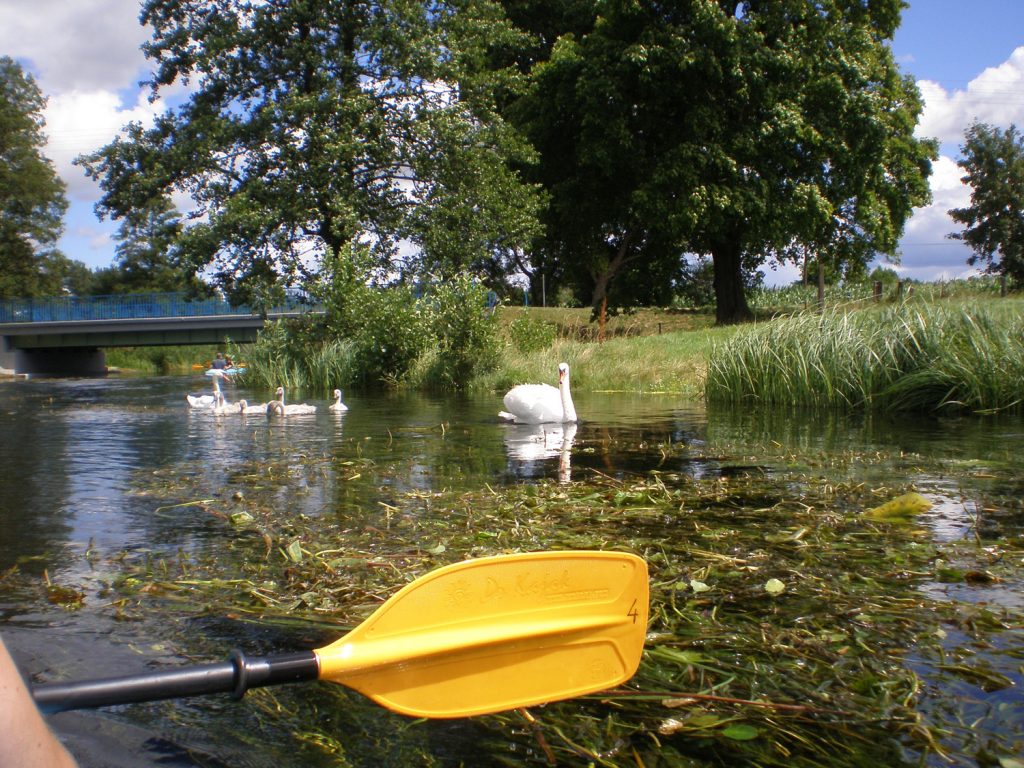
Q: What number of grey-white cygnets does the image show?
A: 5